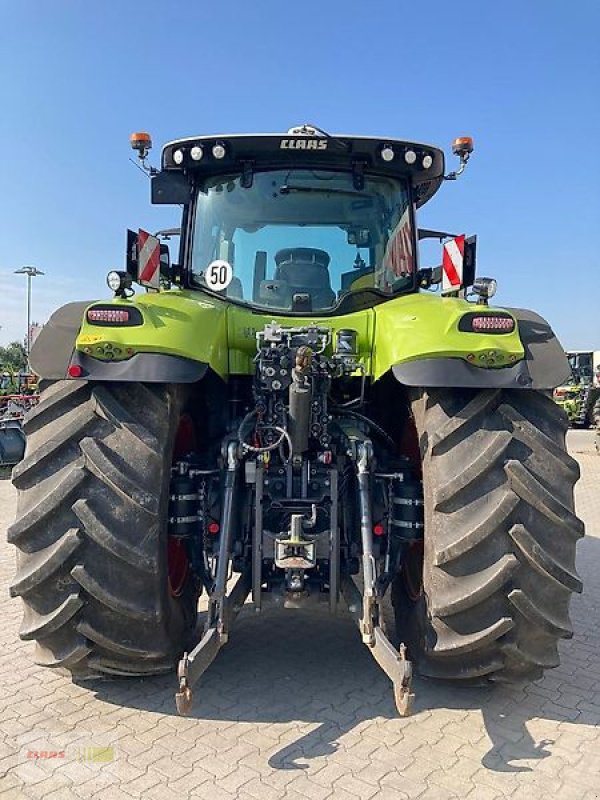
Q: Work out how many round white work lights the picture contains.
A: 8